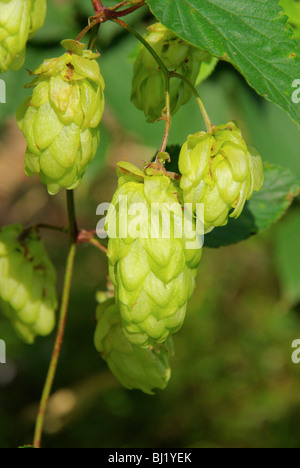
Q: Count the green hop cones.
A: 7